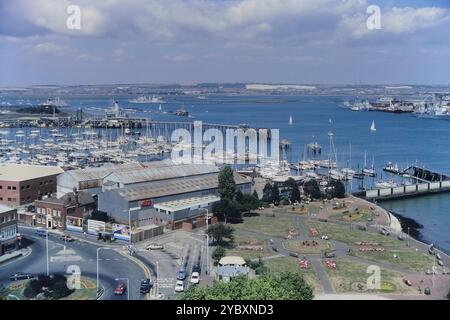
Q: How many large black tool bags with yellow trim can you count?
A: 0